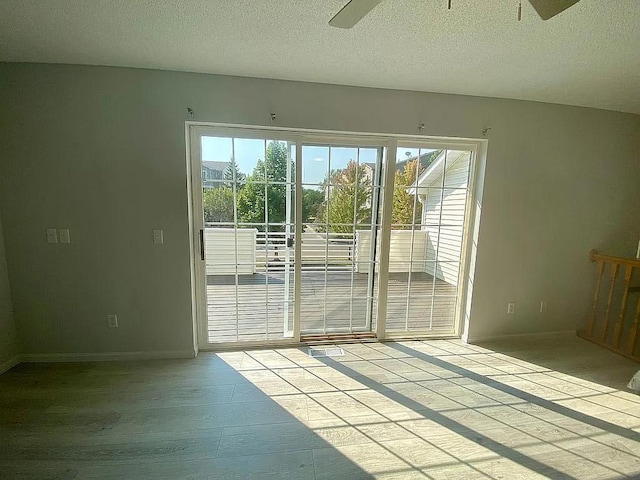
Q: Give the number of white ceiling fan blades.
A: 2